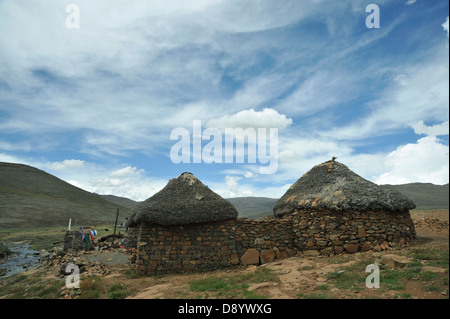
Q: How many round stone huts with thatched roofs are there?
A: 2